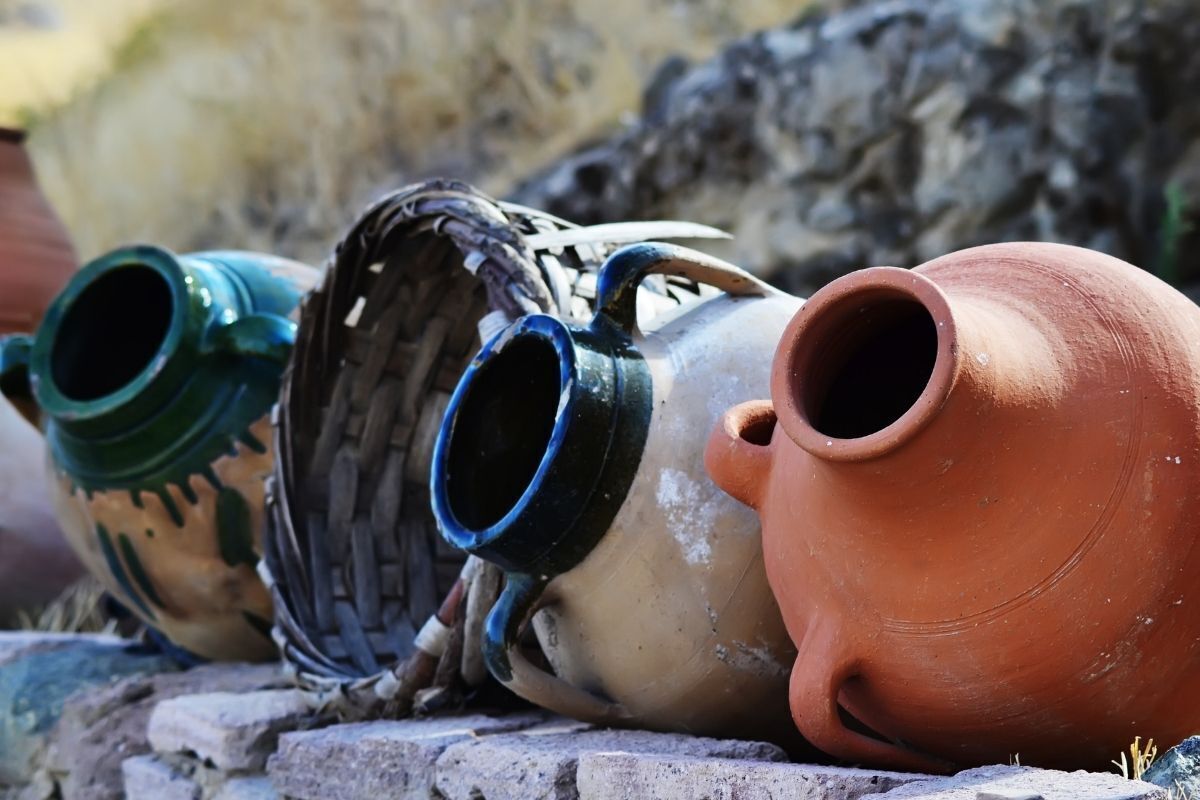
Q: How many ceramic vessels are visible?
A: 4